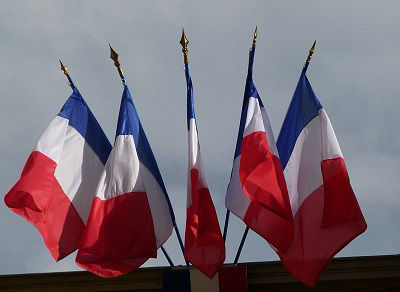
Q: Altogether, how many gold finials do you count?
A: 5